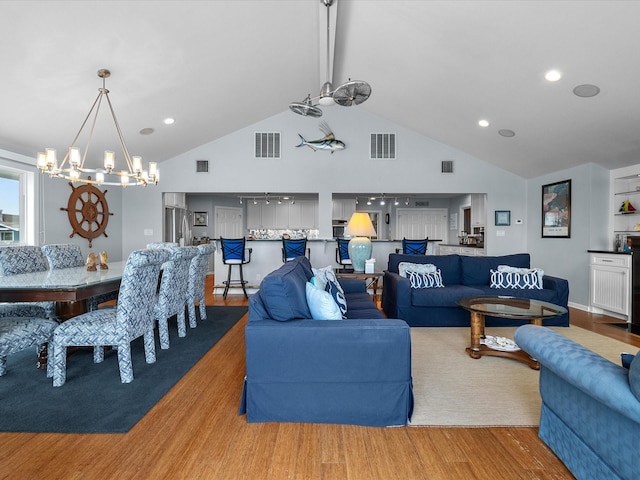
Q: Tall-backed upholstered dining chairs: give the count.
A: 7